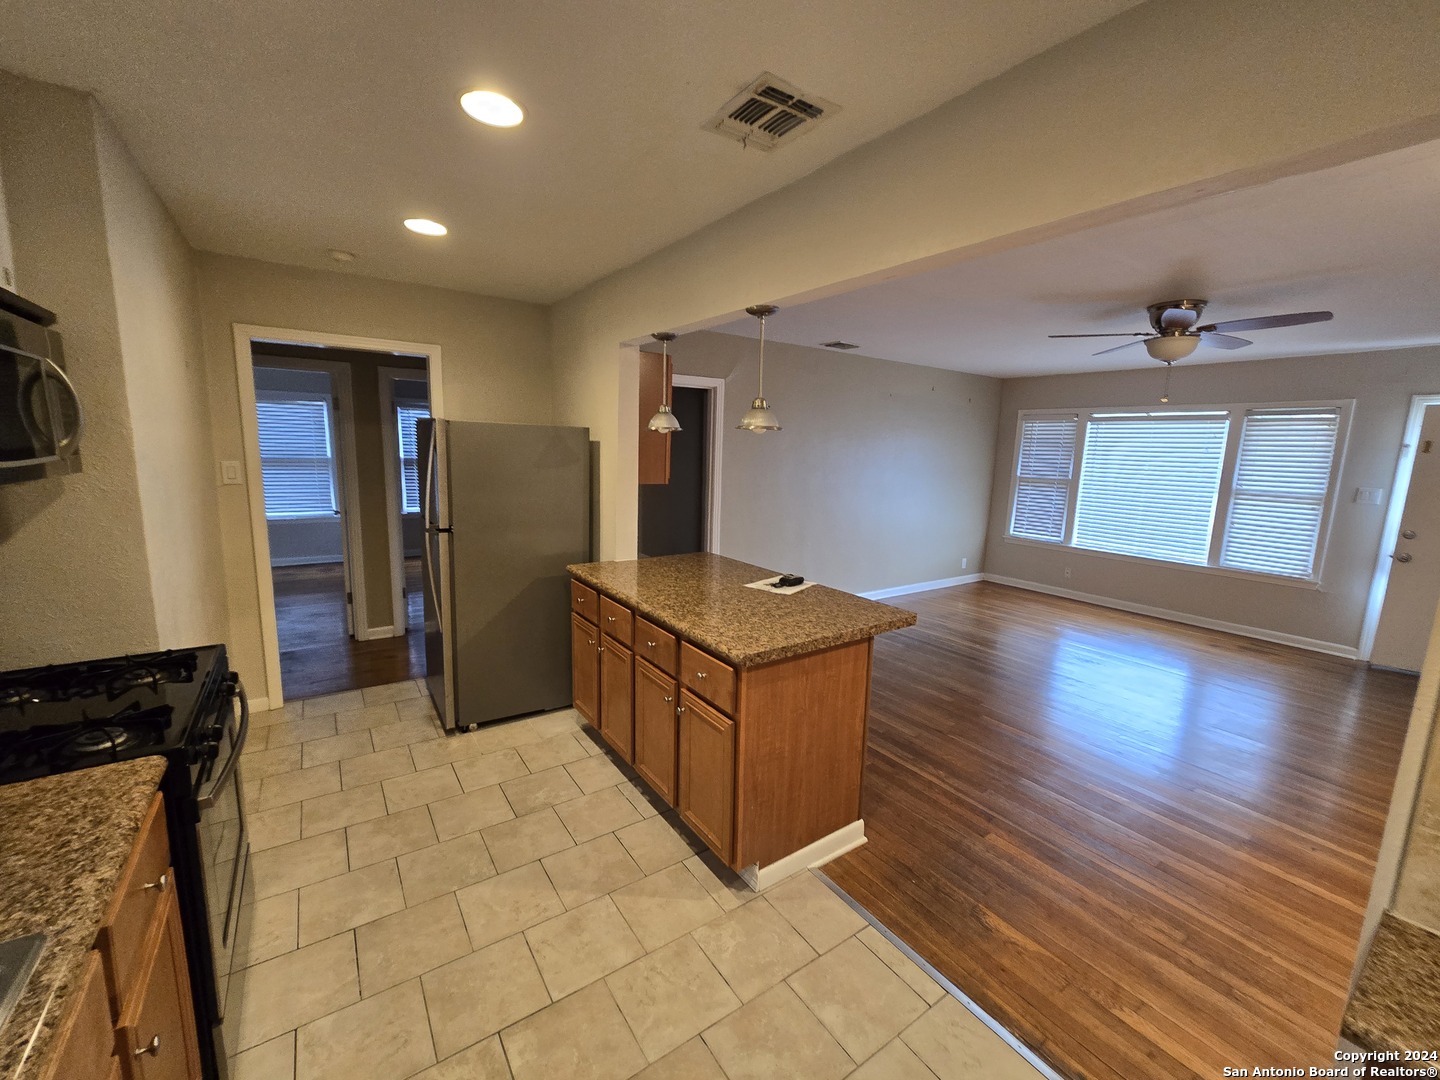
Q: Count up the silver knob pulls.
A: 10